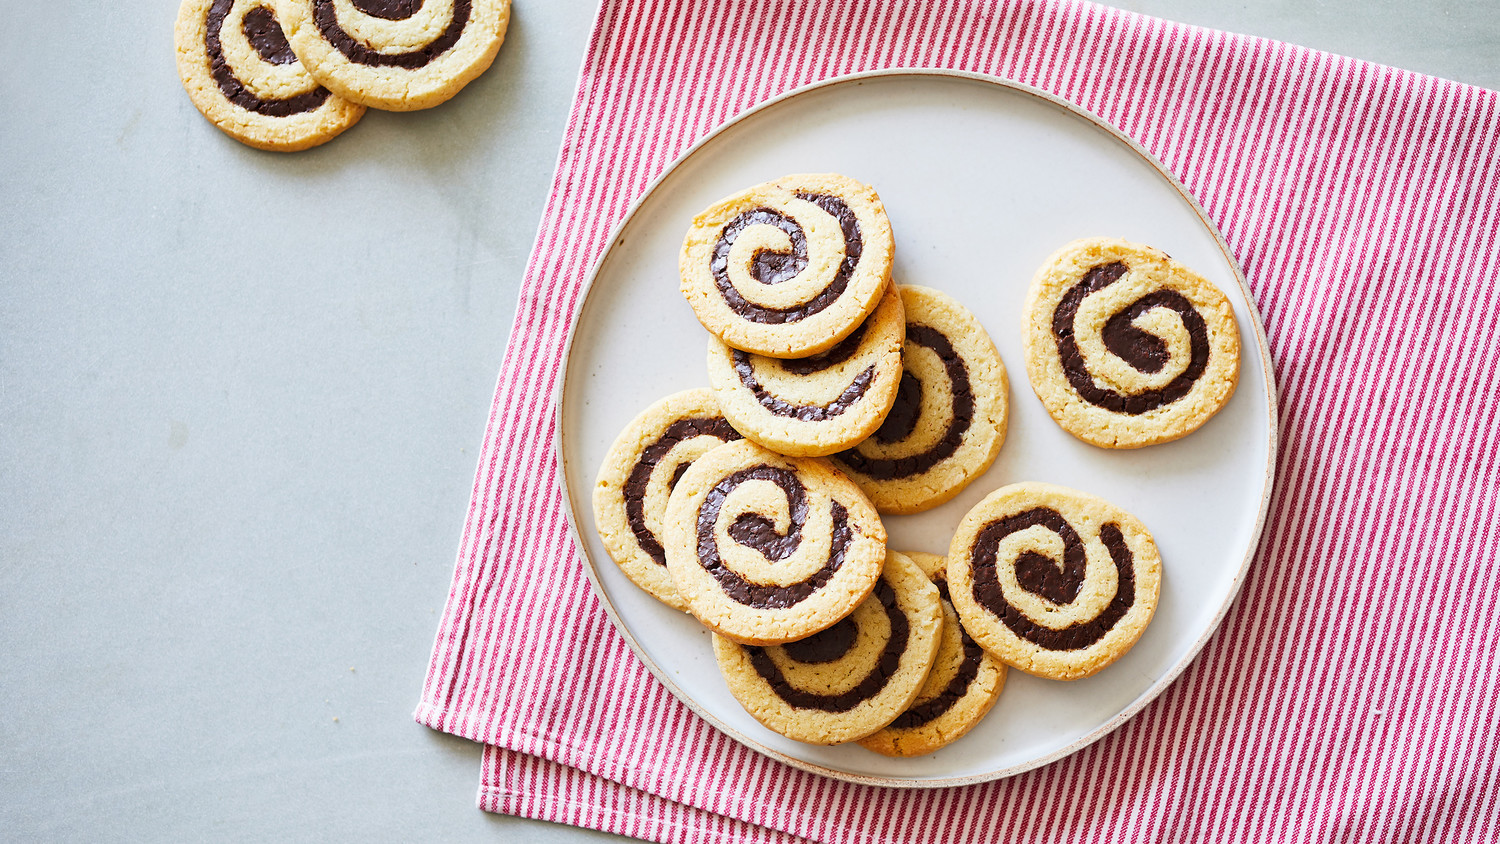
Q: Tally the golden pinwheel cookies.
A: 11